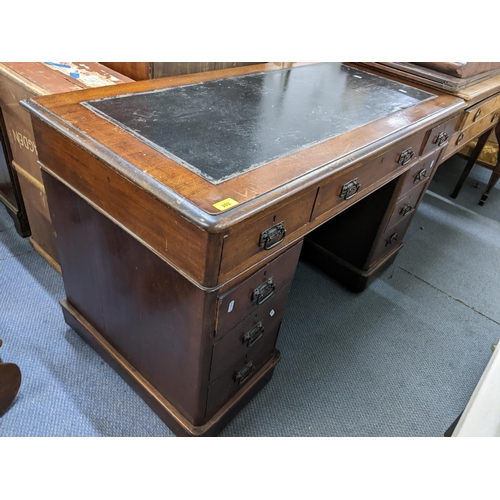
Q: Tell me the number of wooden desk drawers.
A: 9